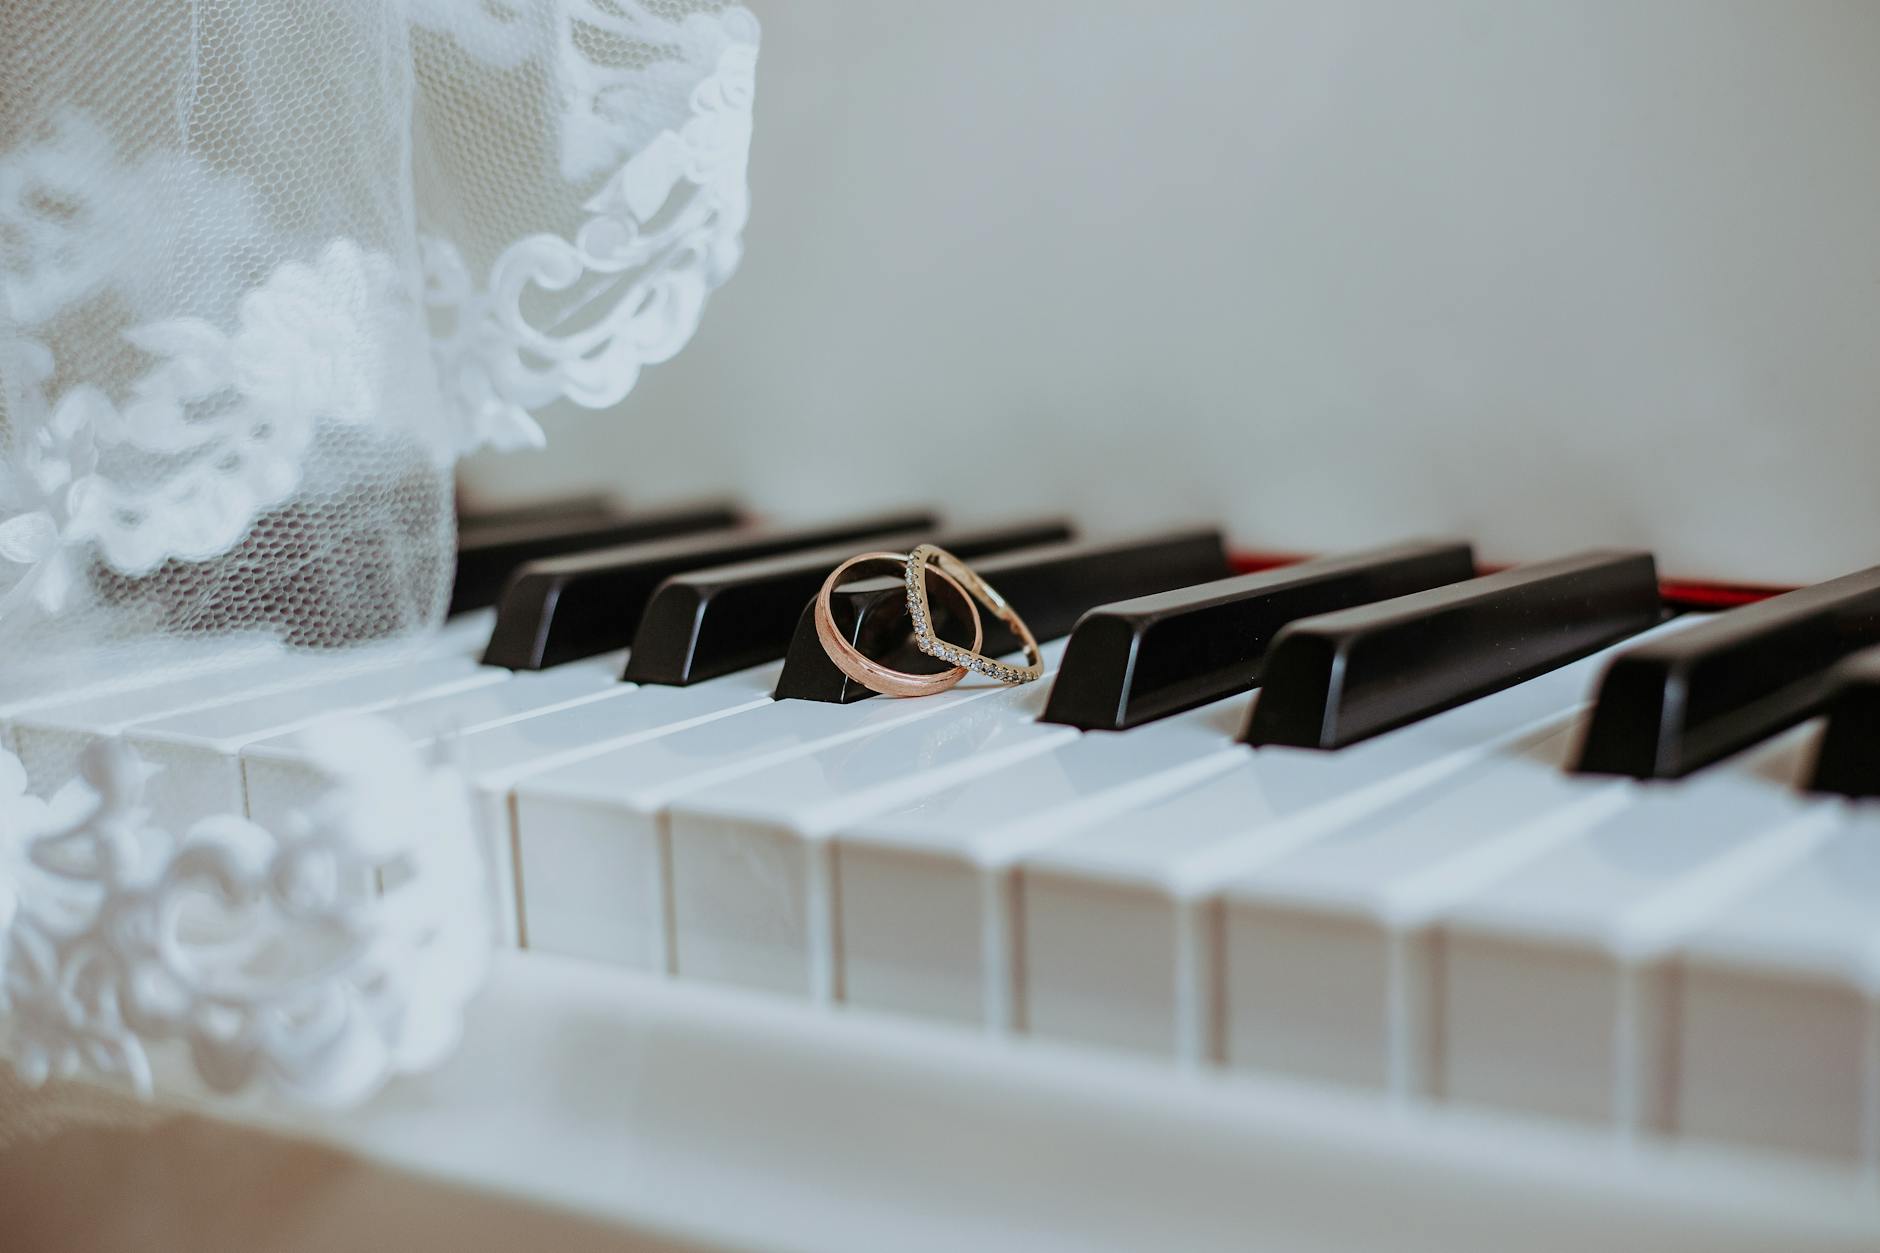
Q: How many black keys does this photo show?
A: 9